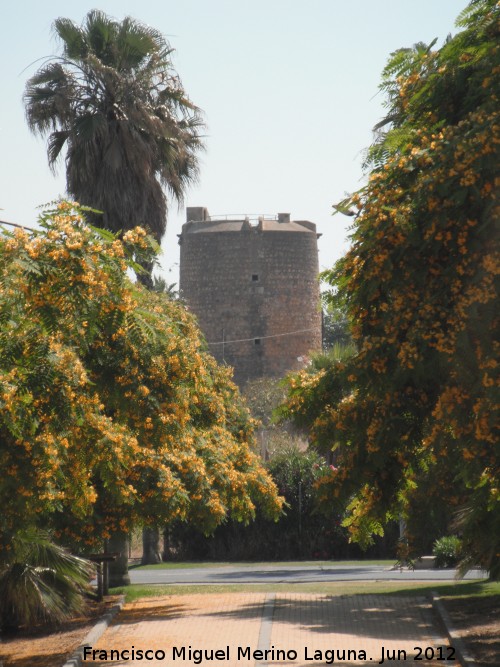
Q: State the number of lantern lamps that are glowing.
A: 0